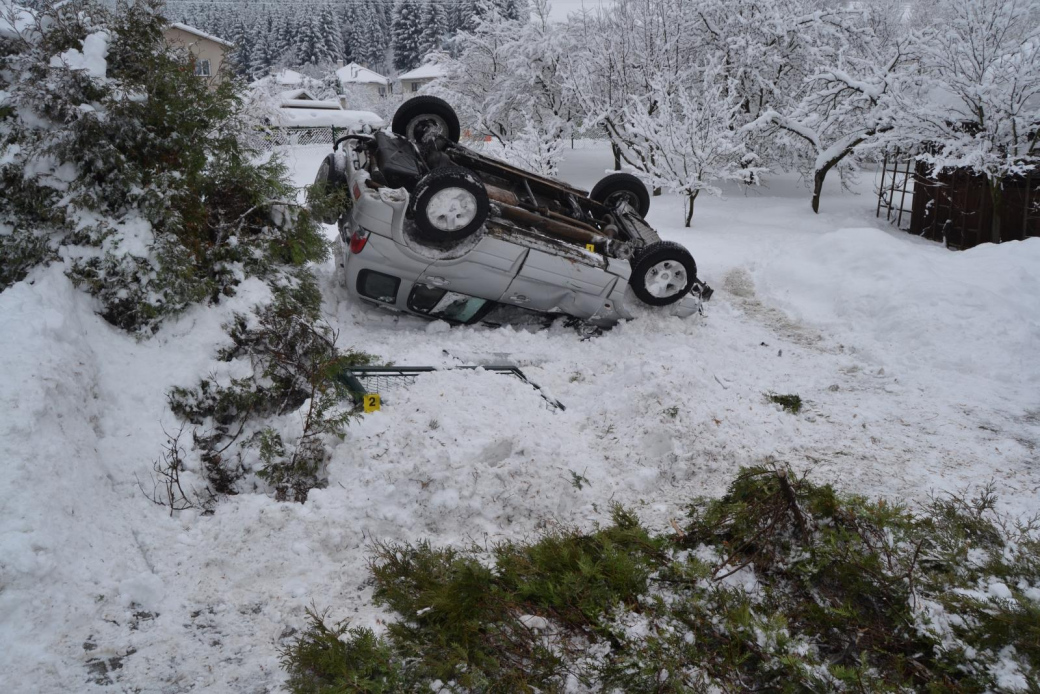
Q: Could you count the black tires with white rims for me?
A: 2